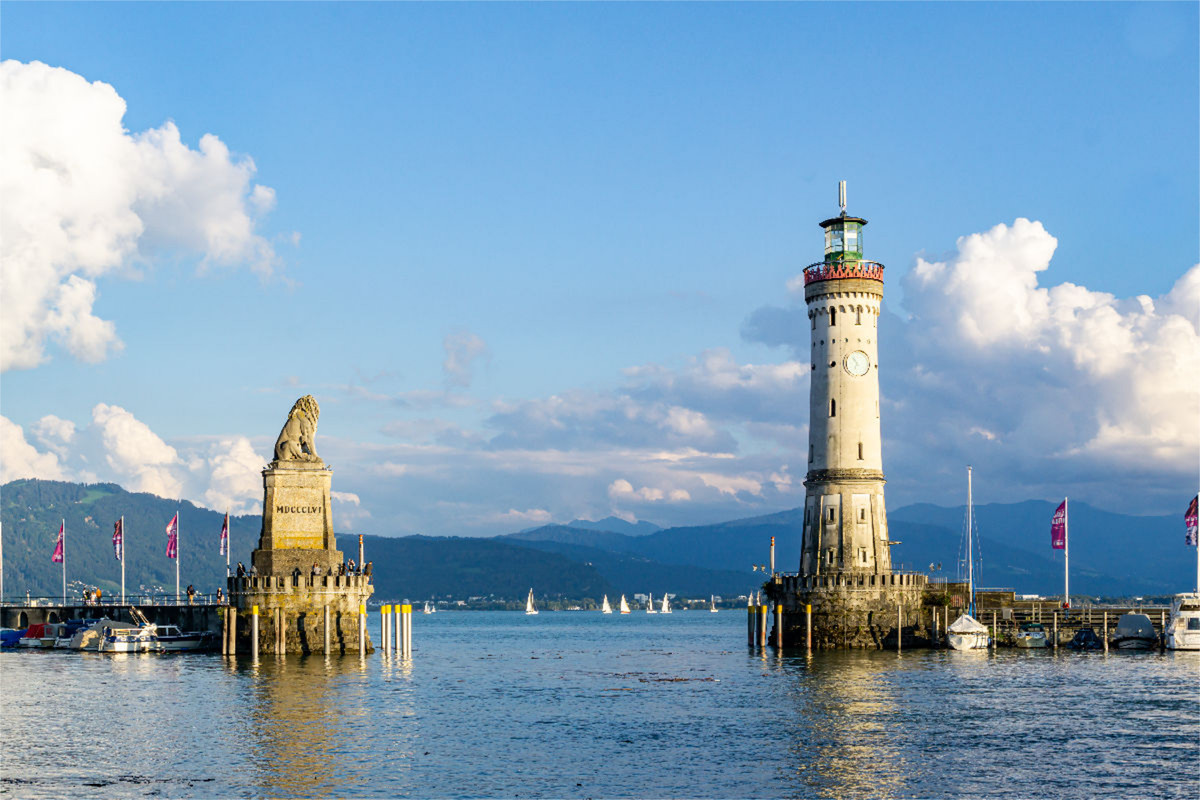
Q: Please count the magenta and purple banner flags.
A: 6